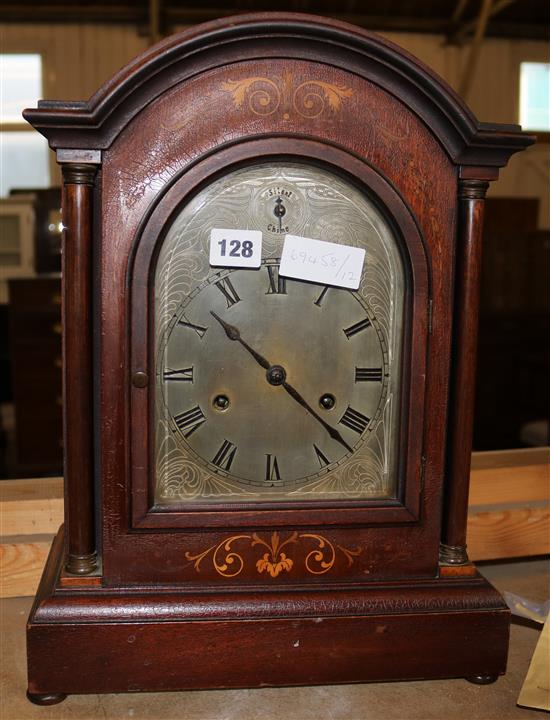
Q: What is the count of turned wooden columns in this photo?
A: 2